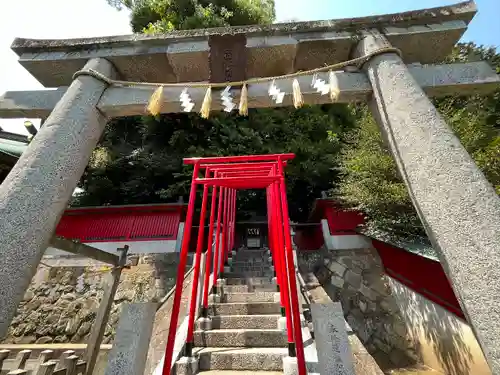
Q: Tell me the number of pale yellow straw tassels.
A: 5